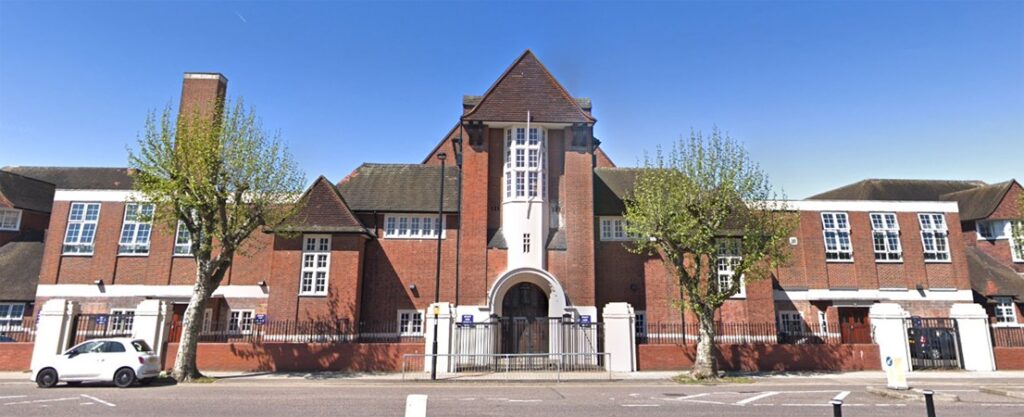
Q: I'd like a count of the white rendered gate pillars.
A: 6